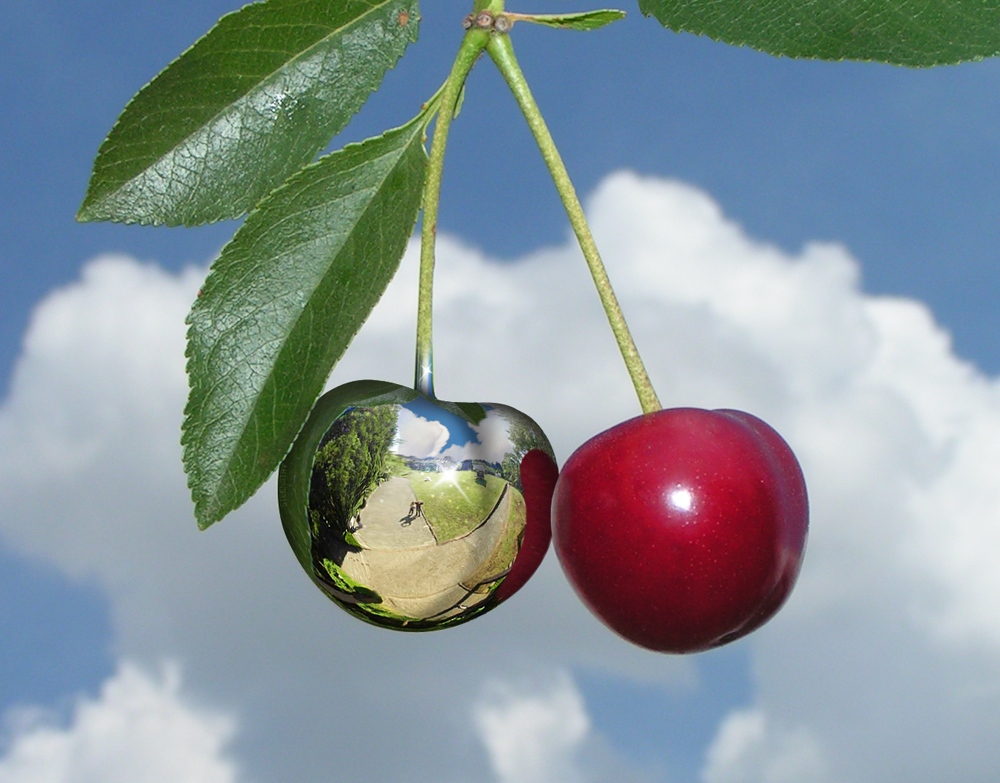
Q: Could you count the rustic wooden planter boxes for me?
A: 0